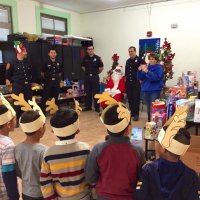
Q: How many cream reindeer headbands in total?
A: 5